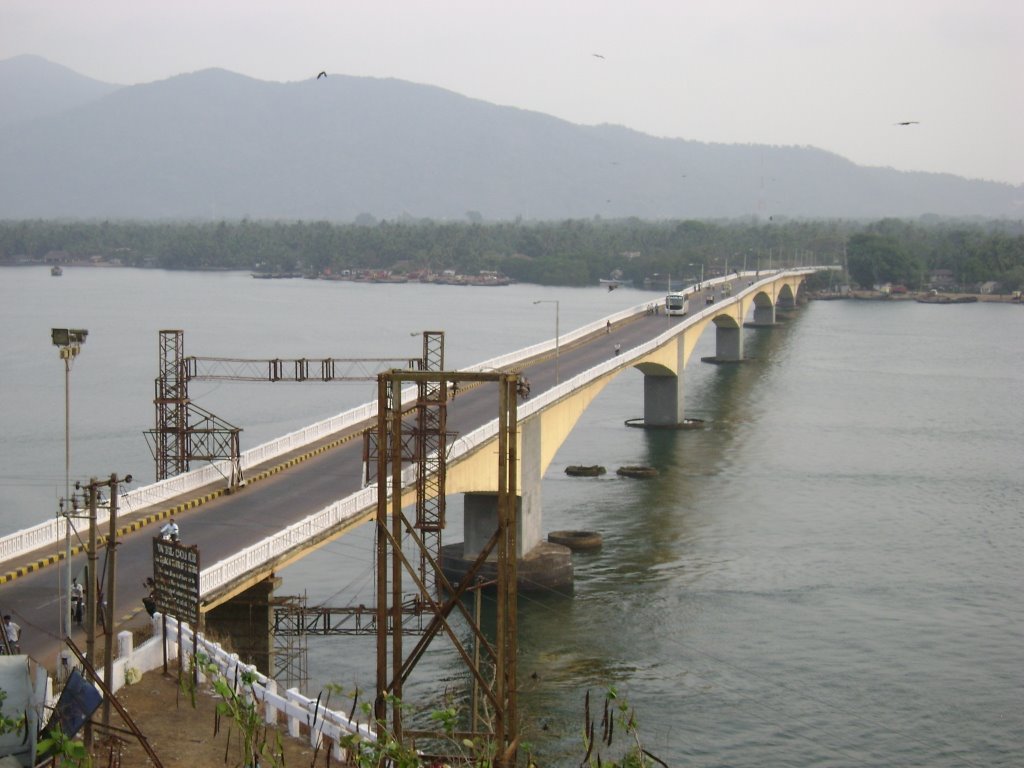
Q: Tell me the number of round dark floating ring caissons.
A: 3